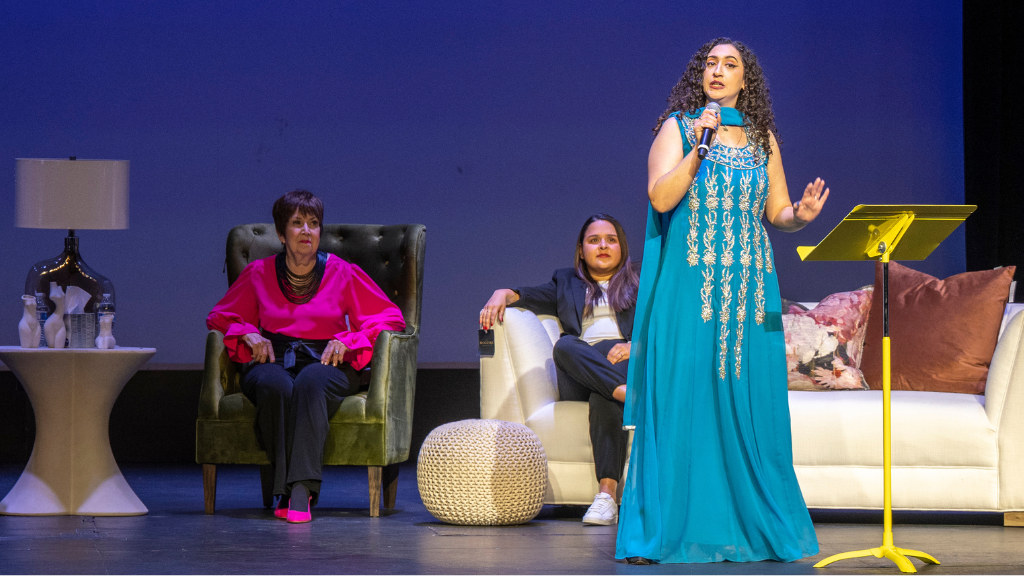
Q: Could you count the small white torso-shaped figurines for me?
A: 3